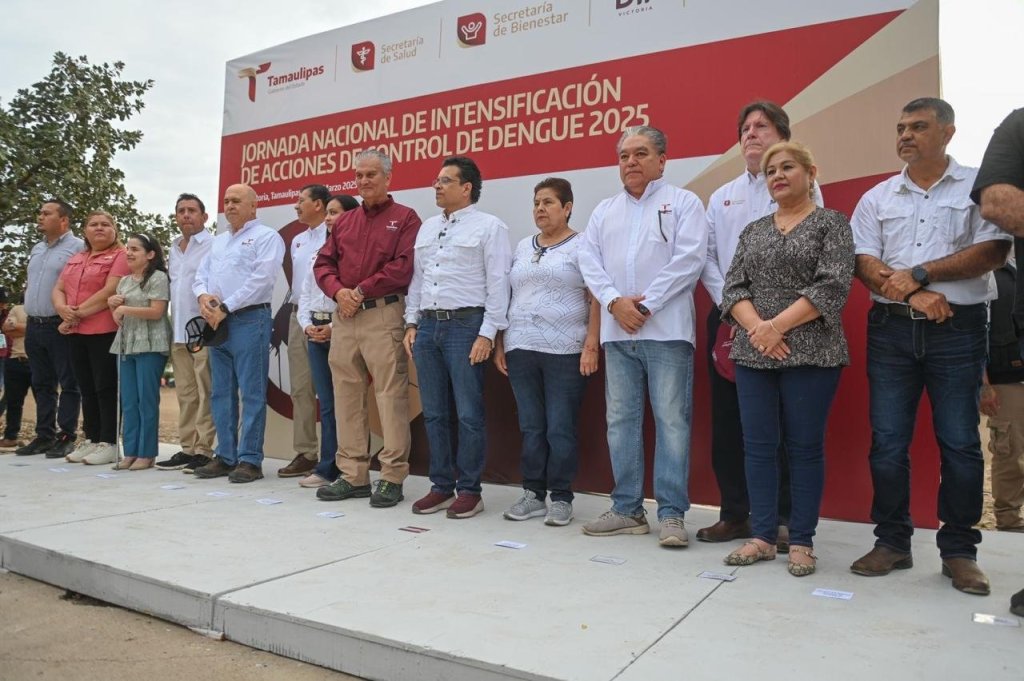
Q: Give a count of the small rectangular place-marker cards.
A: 13